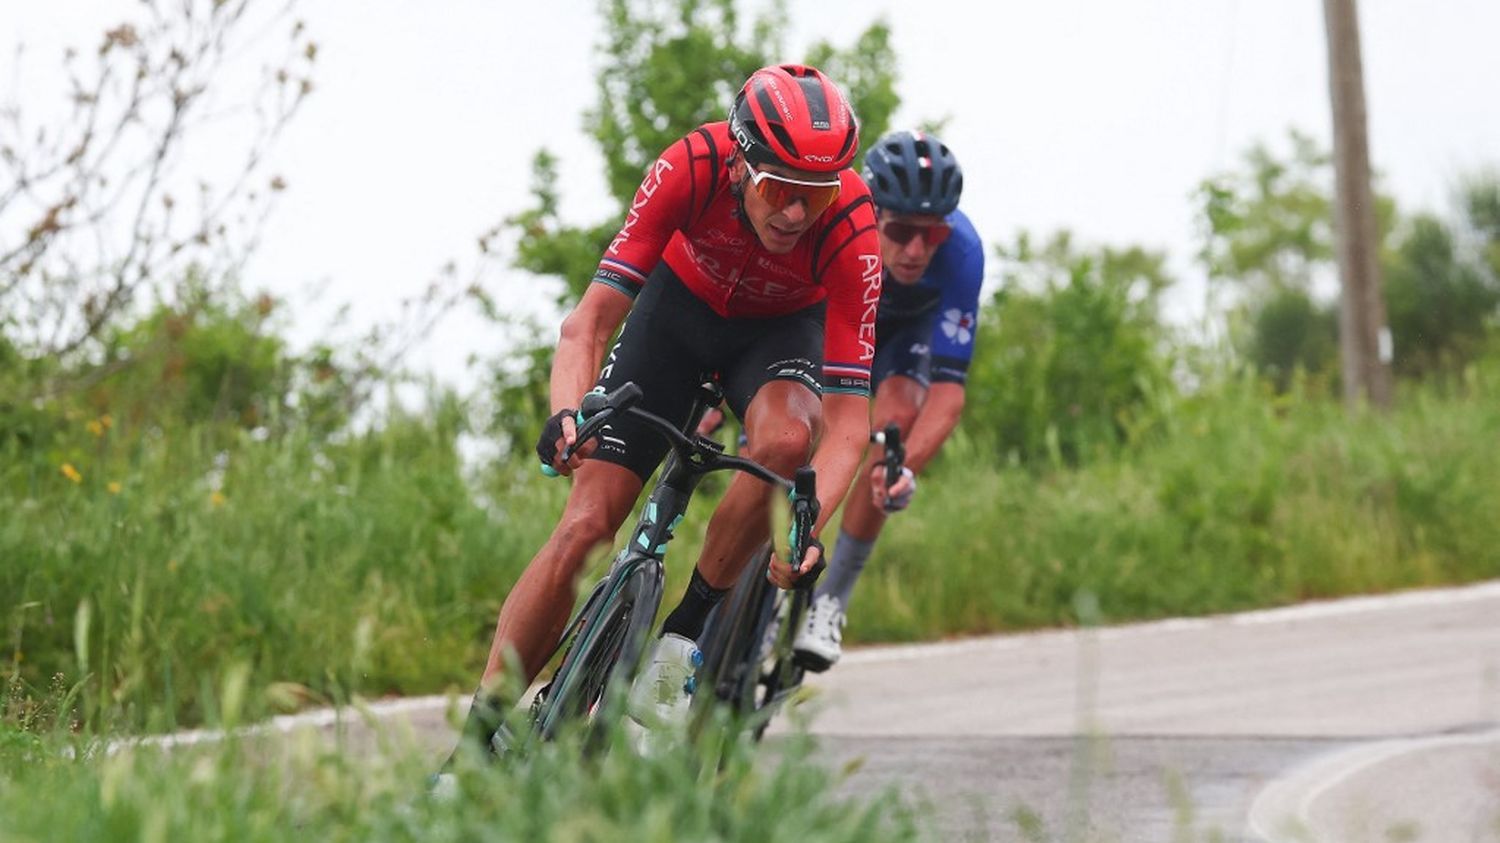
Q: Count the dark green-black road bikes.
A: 1